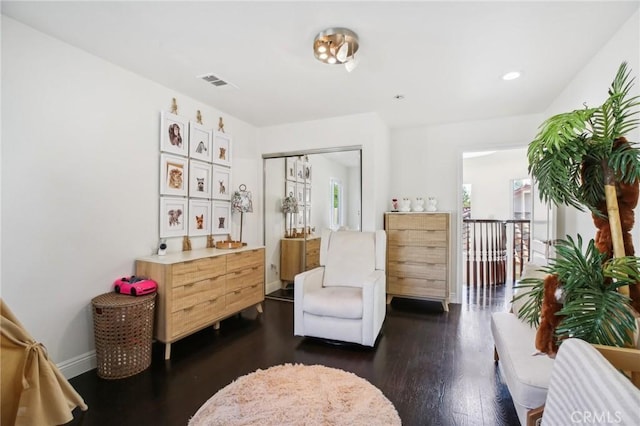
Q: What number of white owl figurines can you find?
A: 3